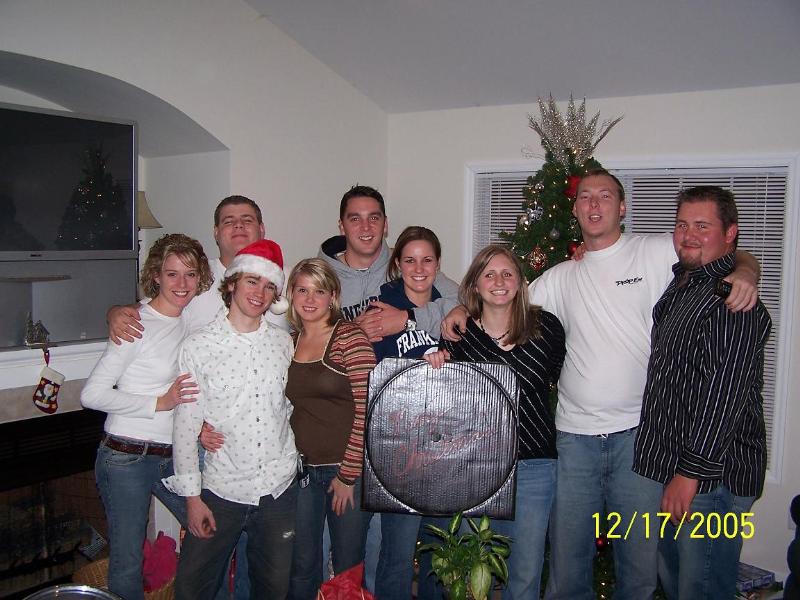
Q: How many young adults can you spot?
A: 9